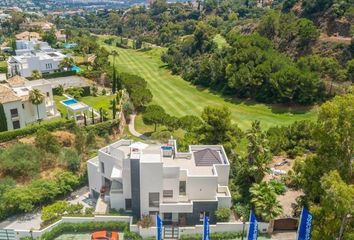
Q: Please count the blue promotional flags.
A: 4